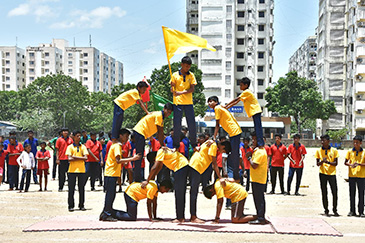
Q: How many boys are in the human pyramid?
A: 11